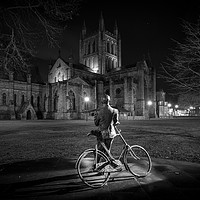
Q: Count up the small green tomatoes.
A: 0